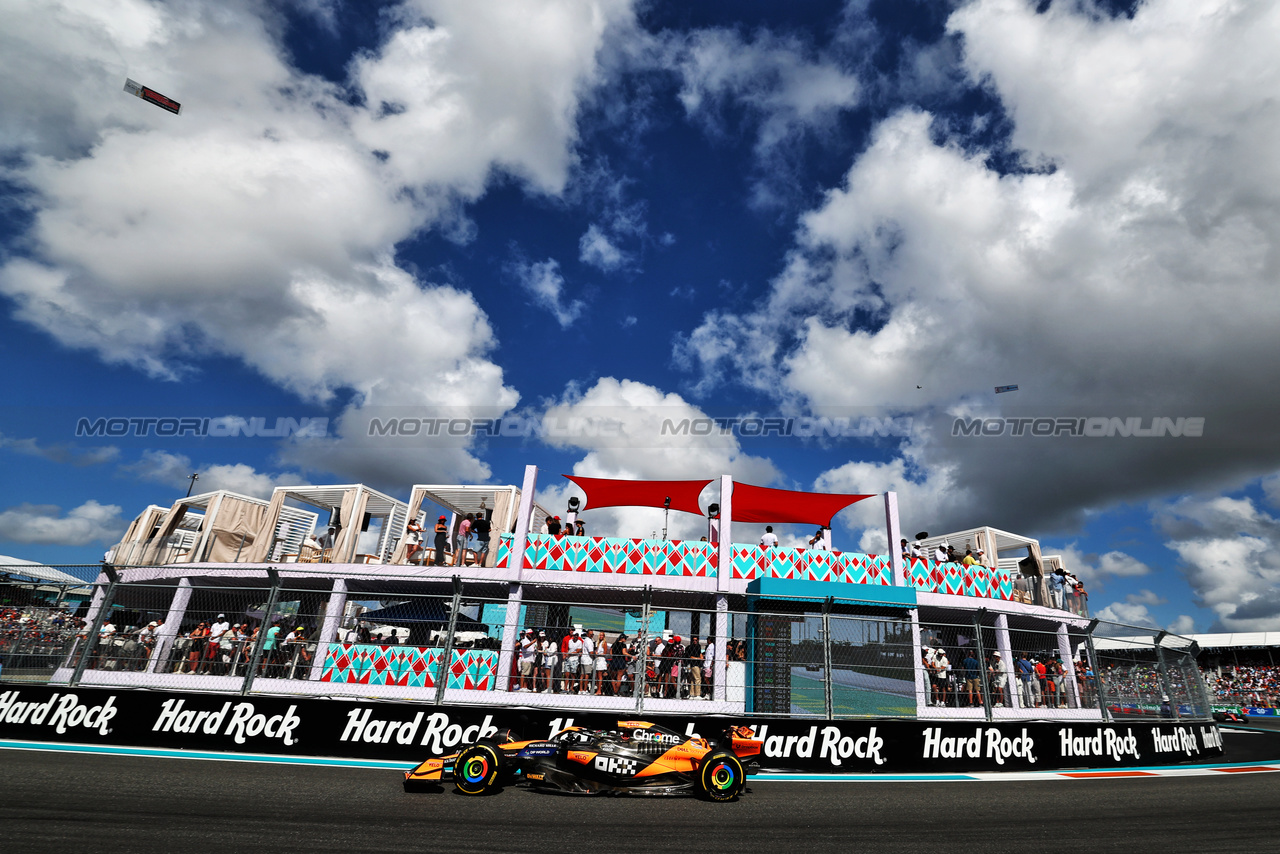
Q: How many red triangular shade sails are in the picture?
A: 2